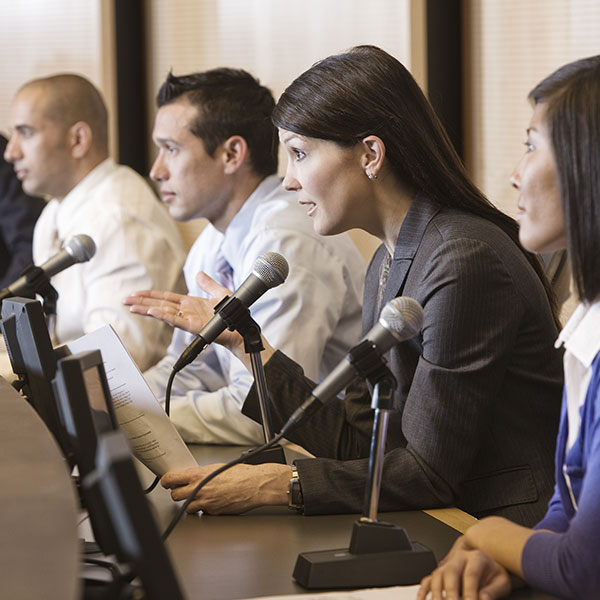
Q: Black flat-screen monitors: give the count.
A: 3